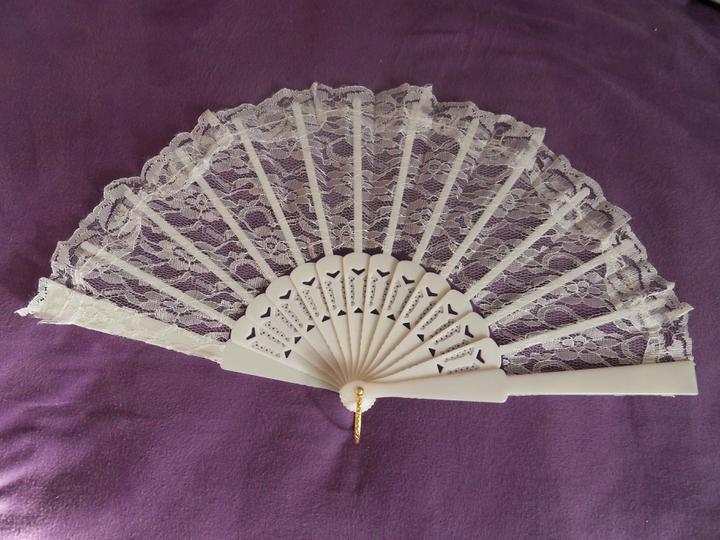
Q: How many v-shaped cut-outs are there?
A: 12